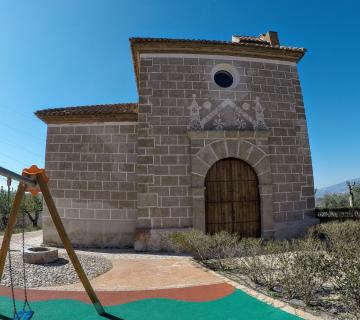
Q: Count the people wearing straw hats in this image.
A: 0